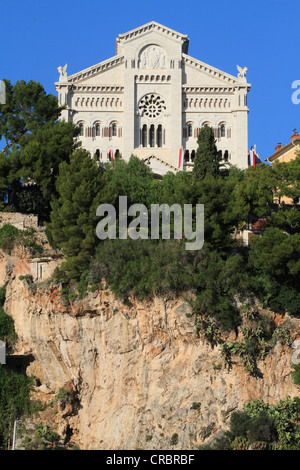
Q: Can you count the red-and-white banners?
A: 3